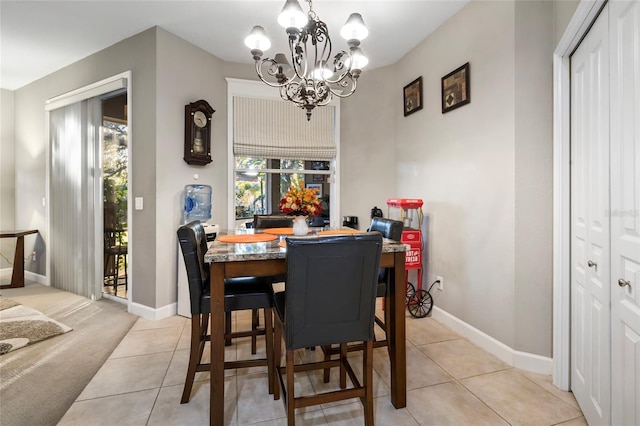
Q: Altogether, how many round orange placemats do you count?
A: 4